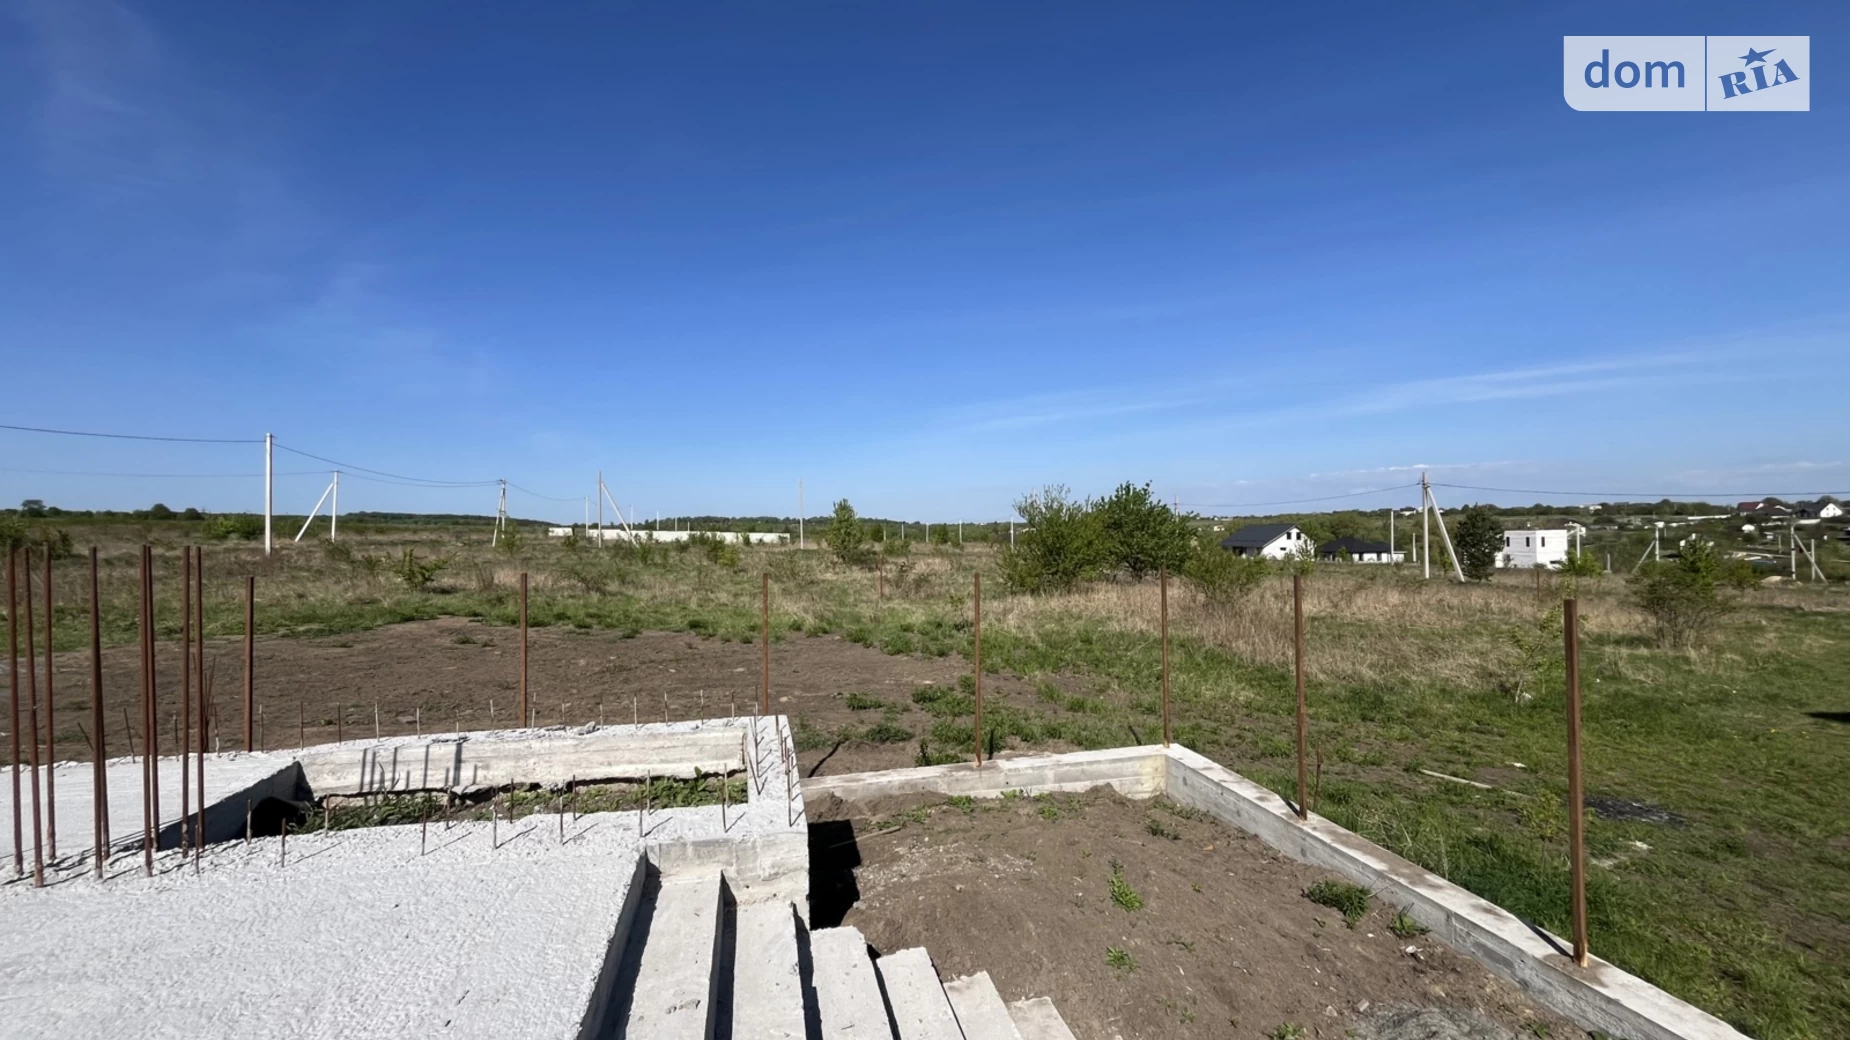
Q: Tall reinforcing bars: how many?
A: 9